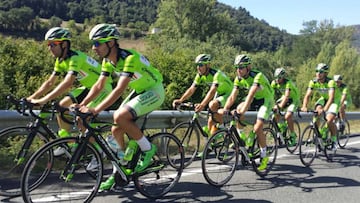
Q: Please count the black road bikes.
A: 7